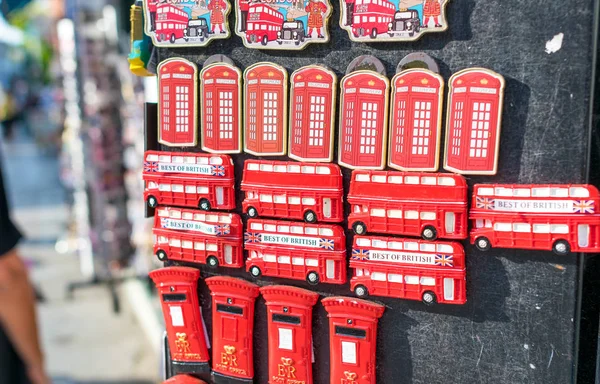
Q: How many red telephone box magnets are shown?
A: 7